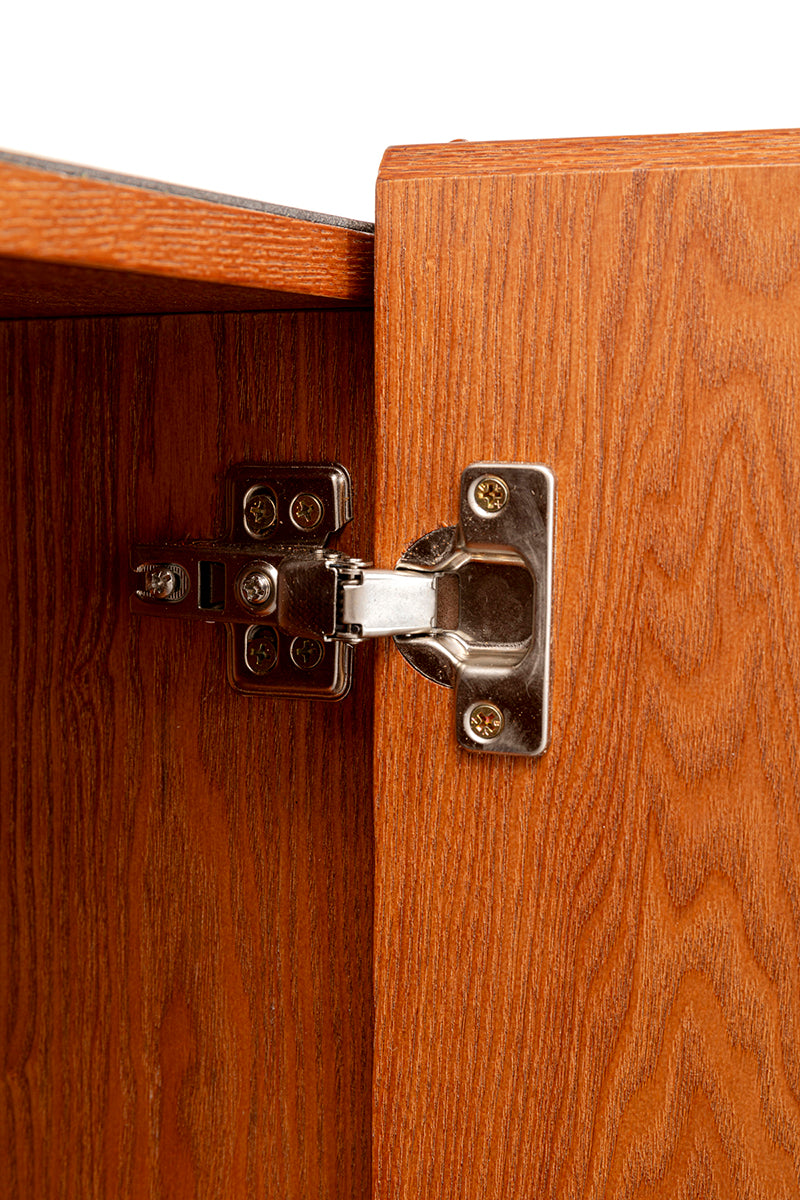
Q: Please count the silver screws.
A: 2